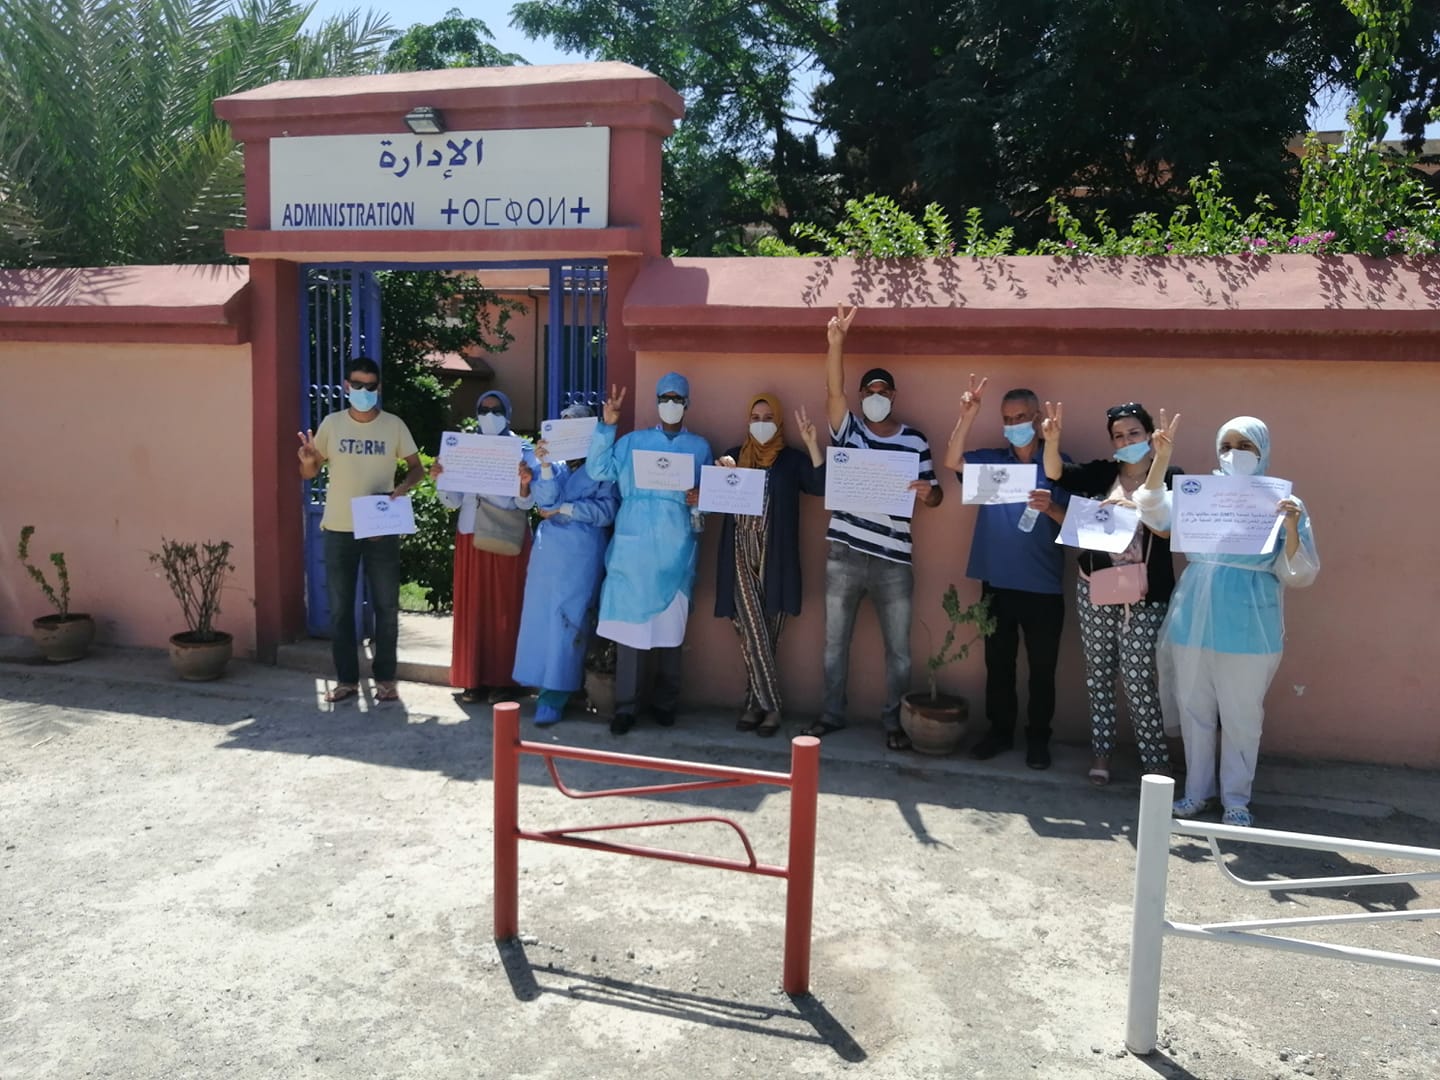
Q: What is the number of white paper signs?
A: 9